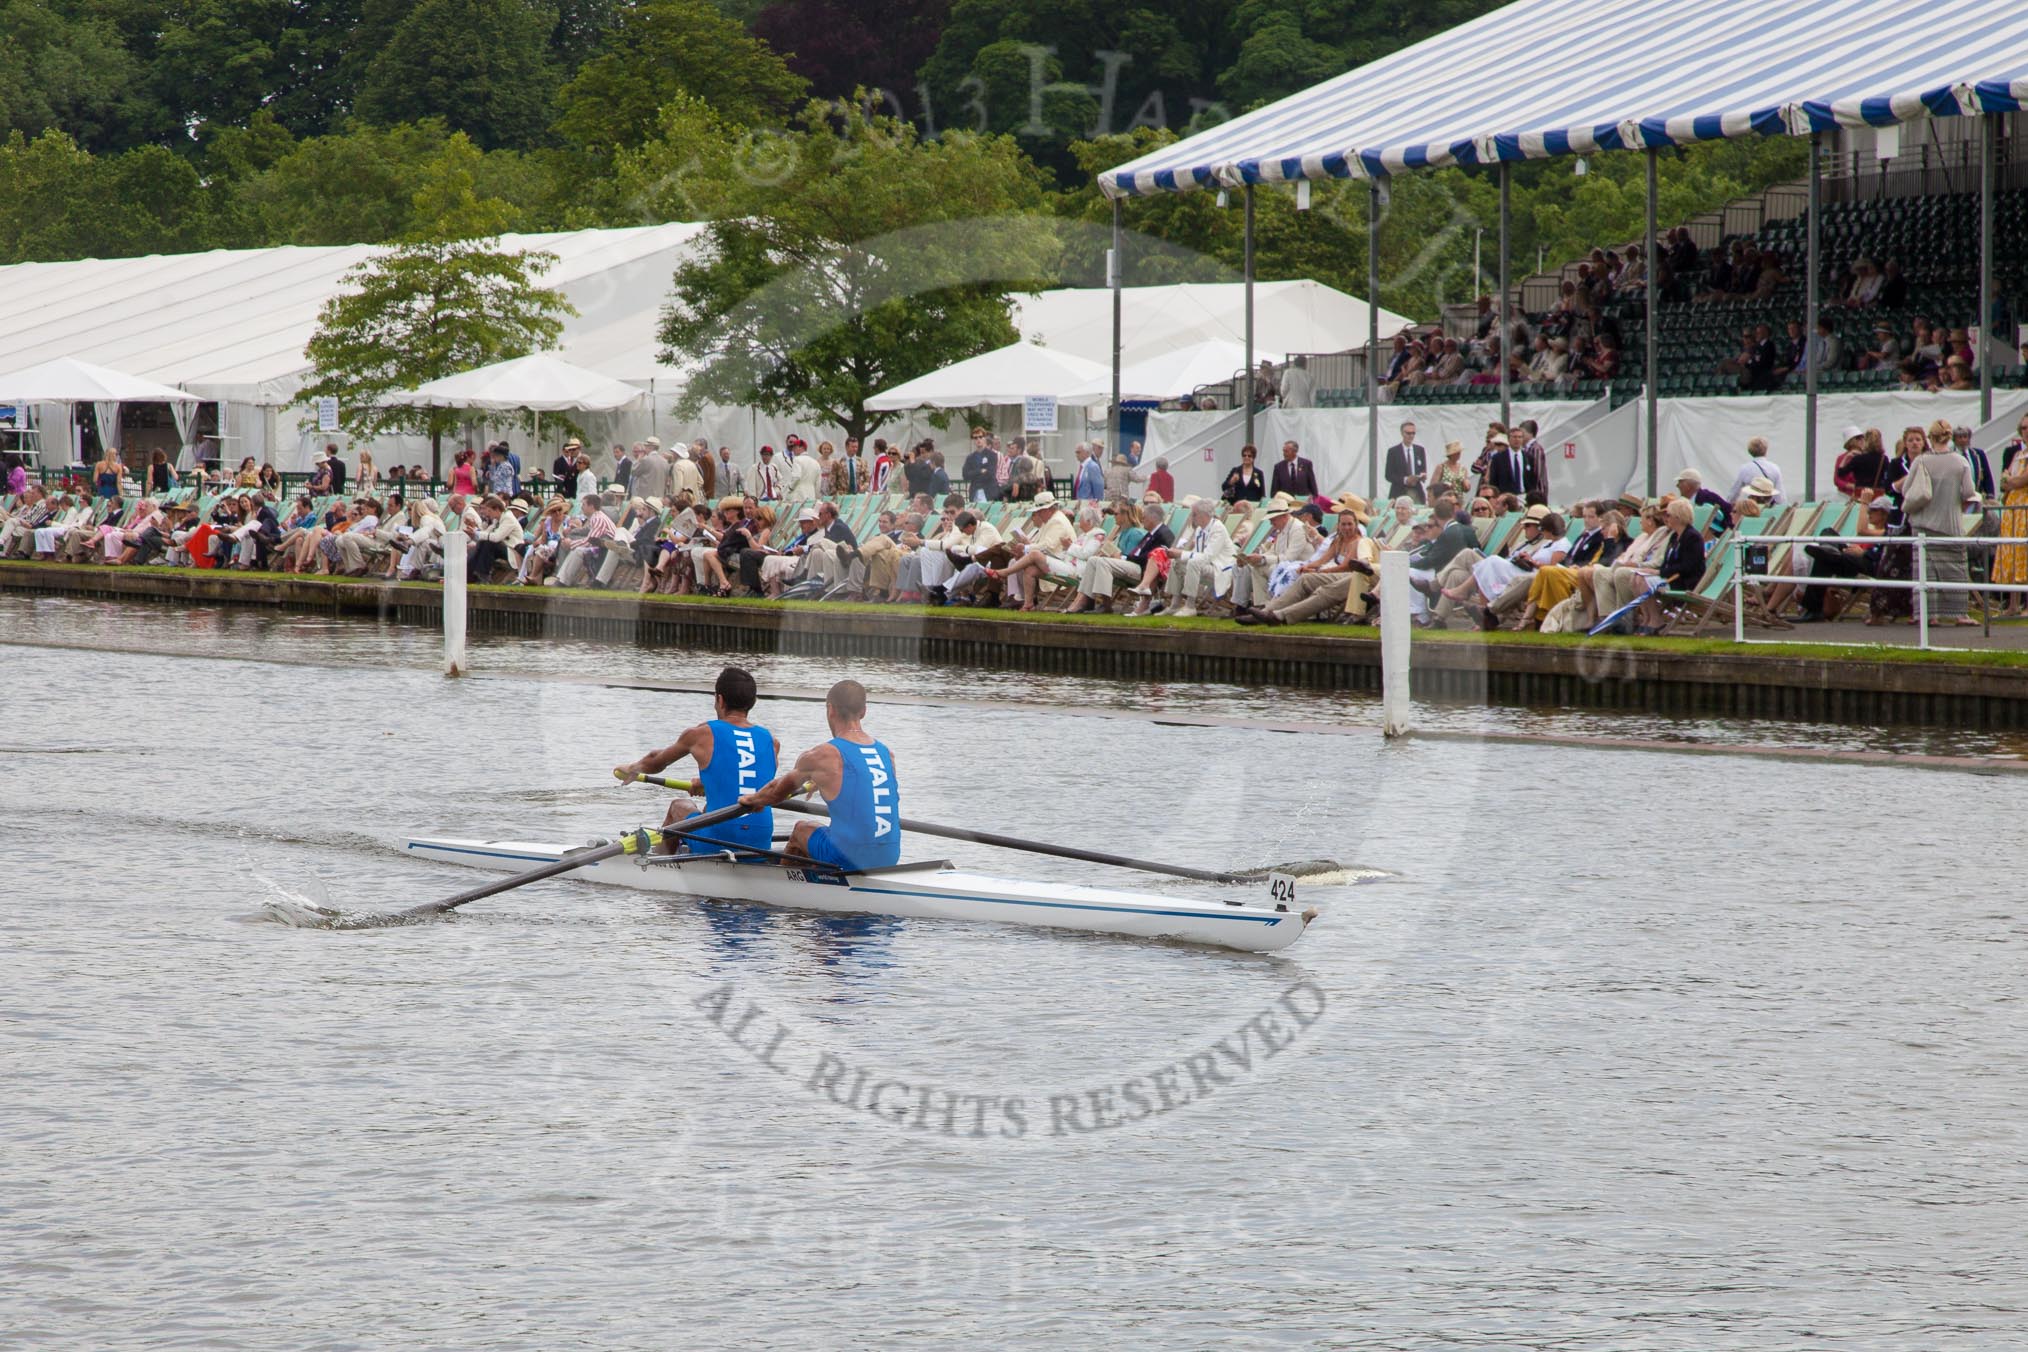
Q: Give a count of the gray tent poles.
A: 7